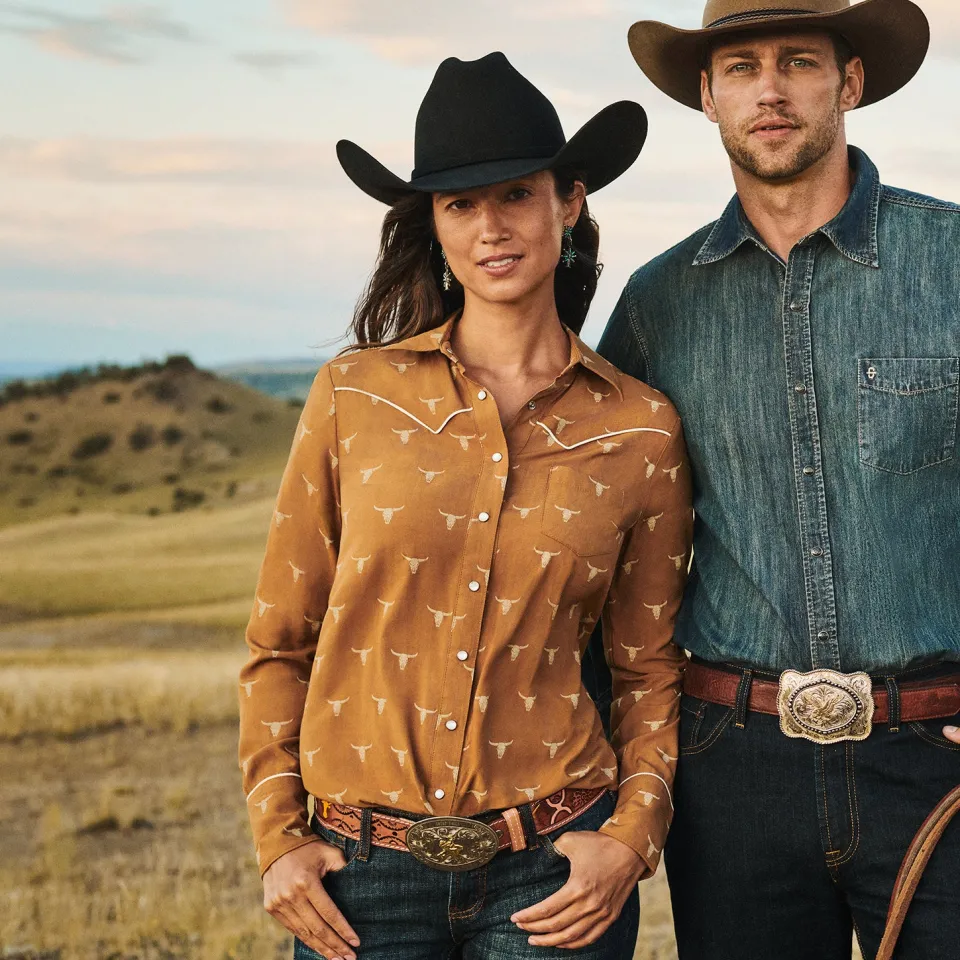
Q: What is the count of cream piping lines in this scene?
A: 4